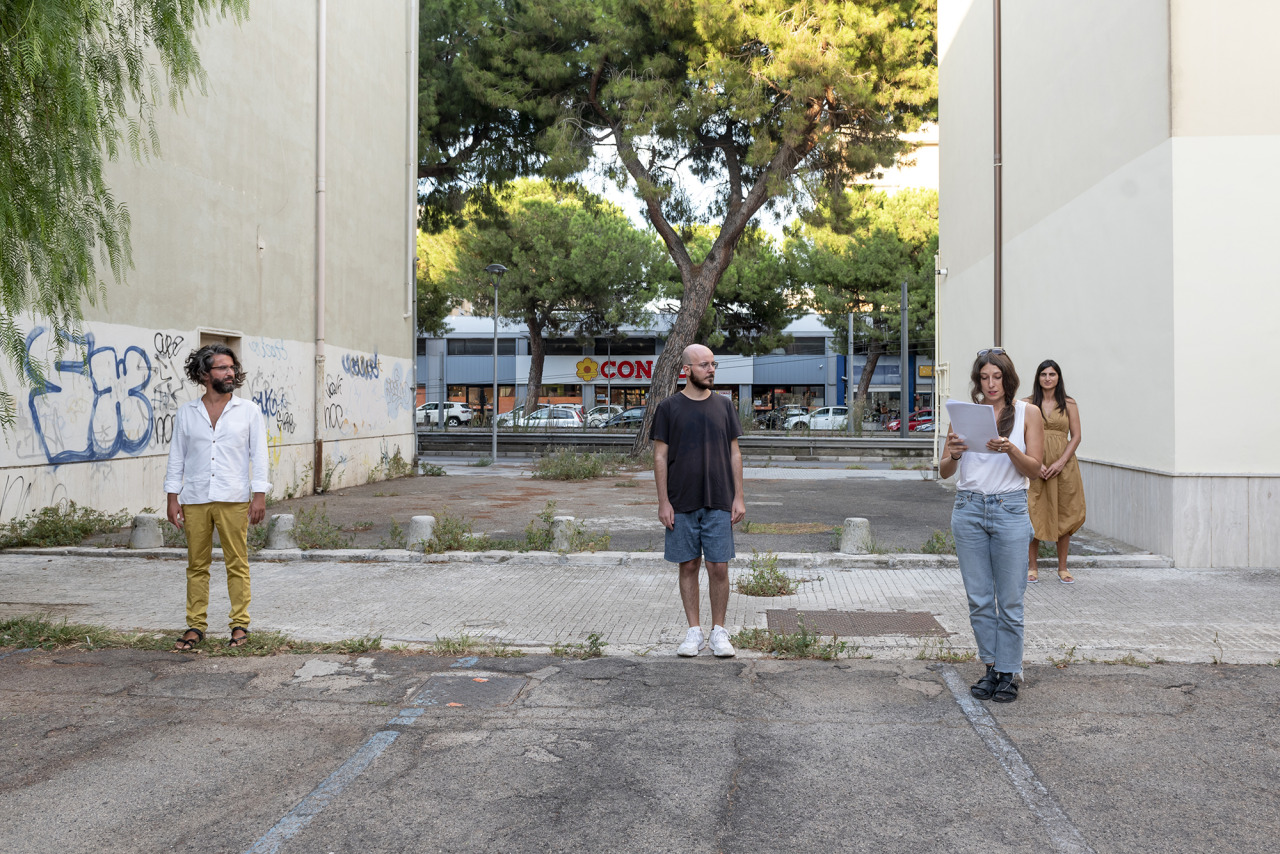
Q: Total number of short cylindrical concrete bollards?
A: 5